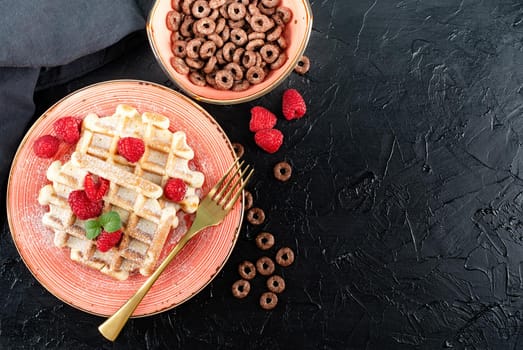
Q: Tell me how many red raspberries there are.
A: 10